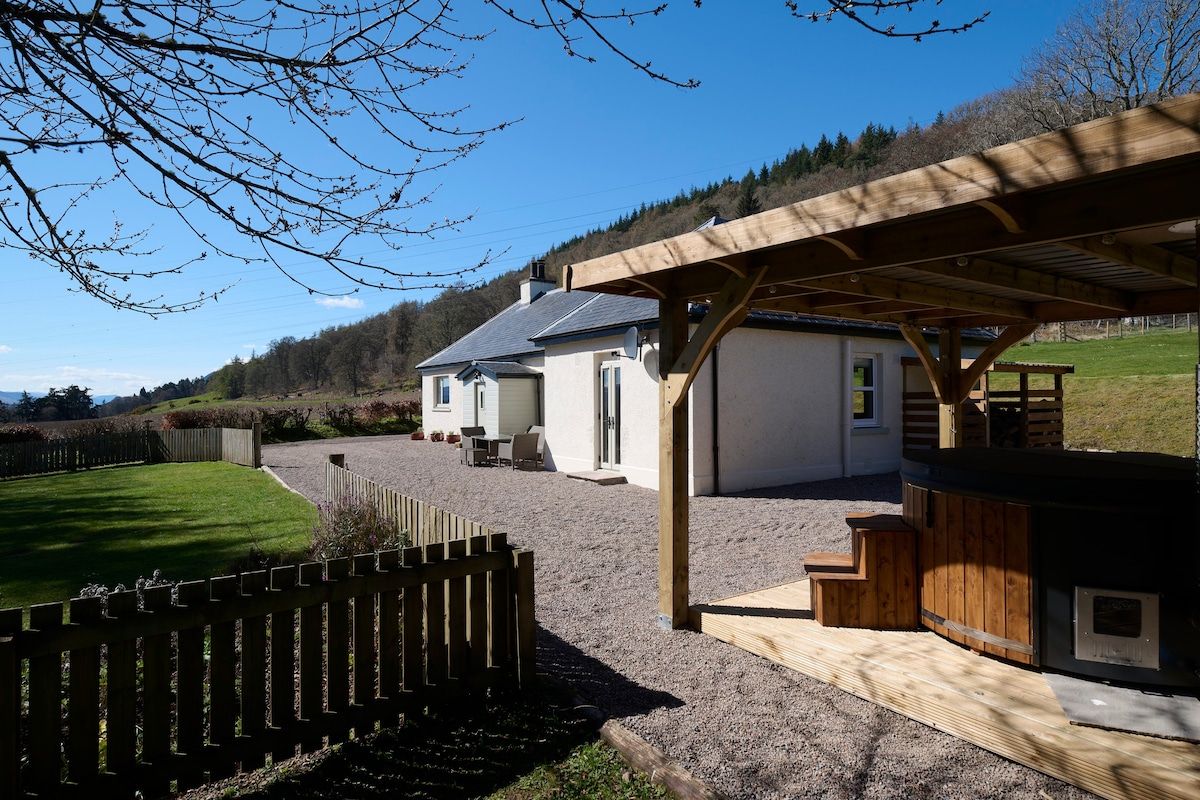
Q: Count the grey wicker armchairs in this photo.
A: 3